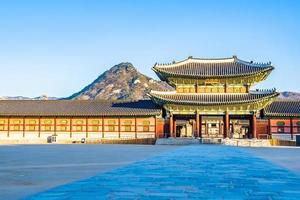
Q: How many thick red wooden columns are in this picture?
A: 4